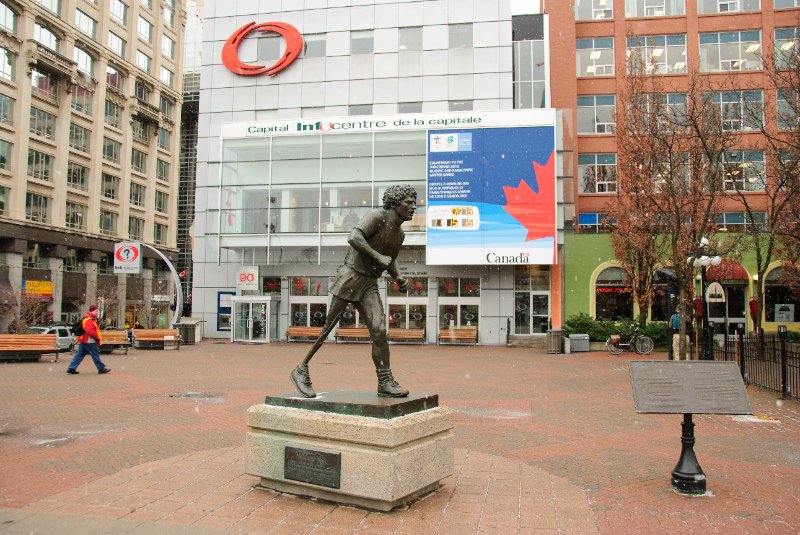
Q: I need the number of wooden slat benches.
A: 7